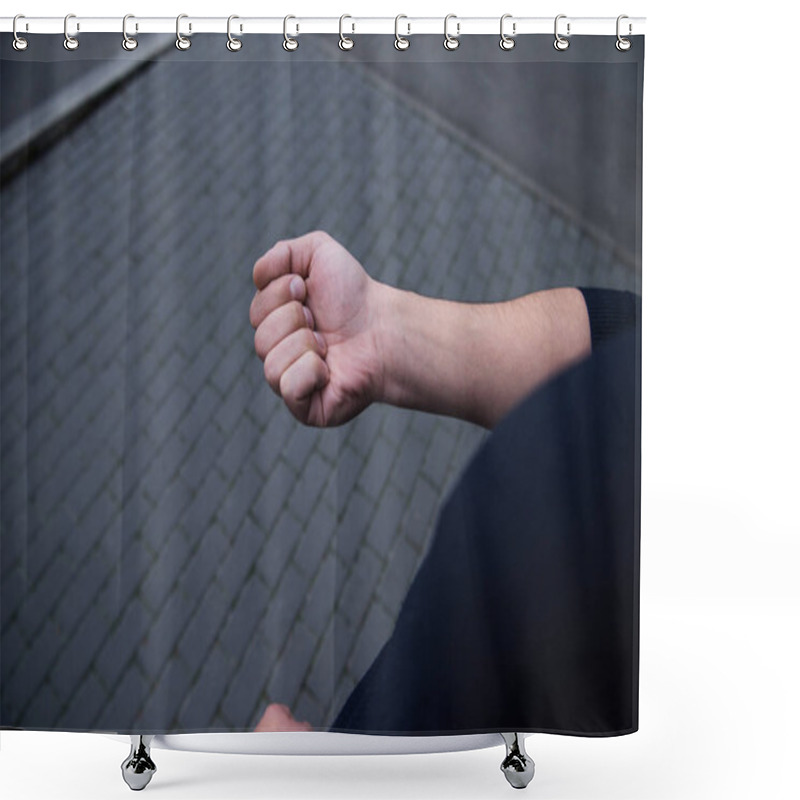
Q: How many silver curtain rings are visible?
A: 12